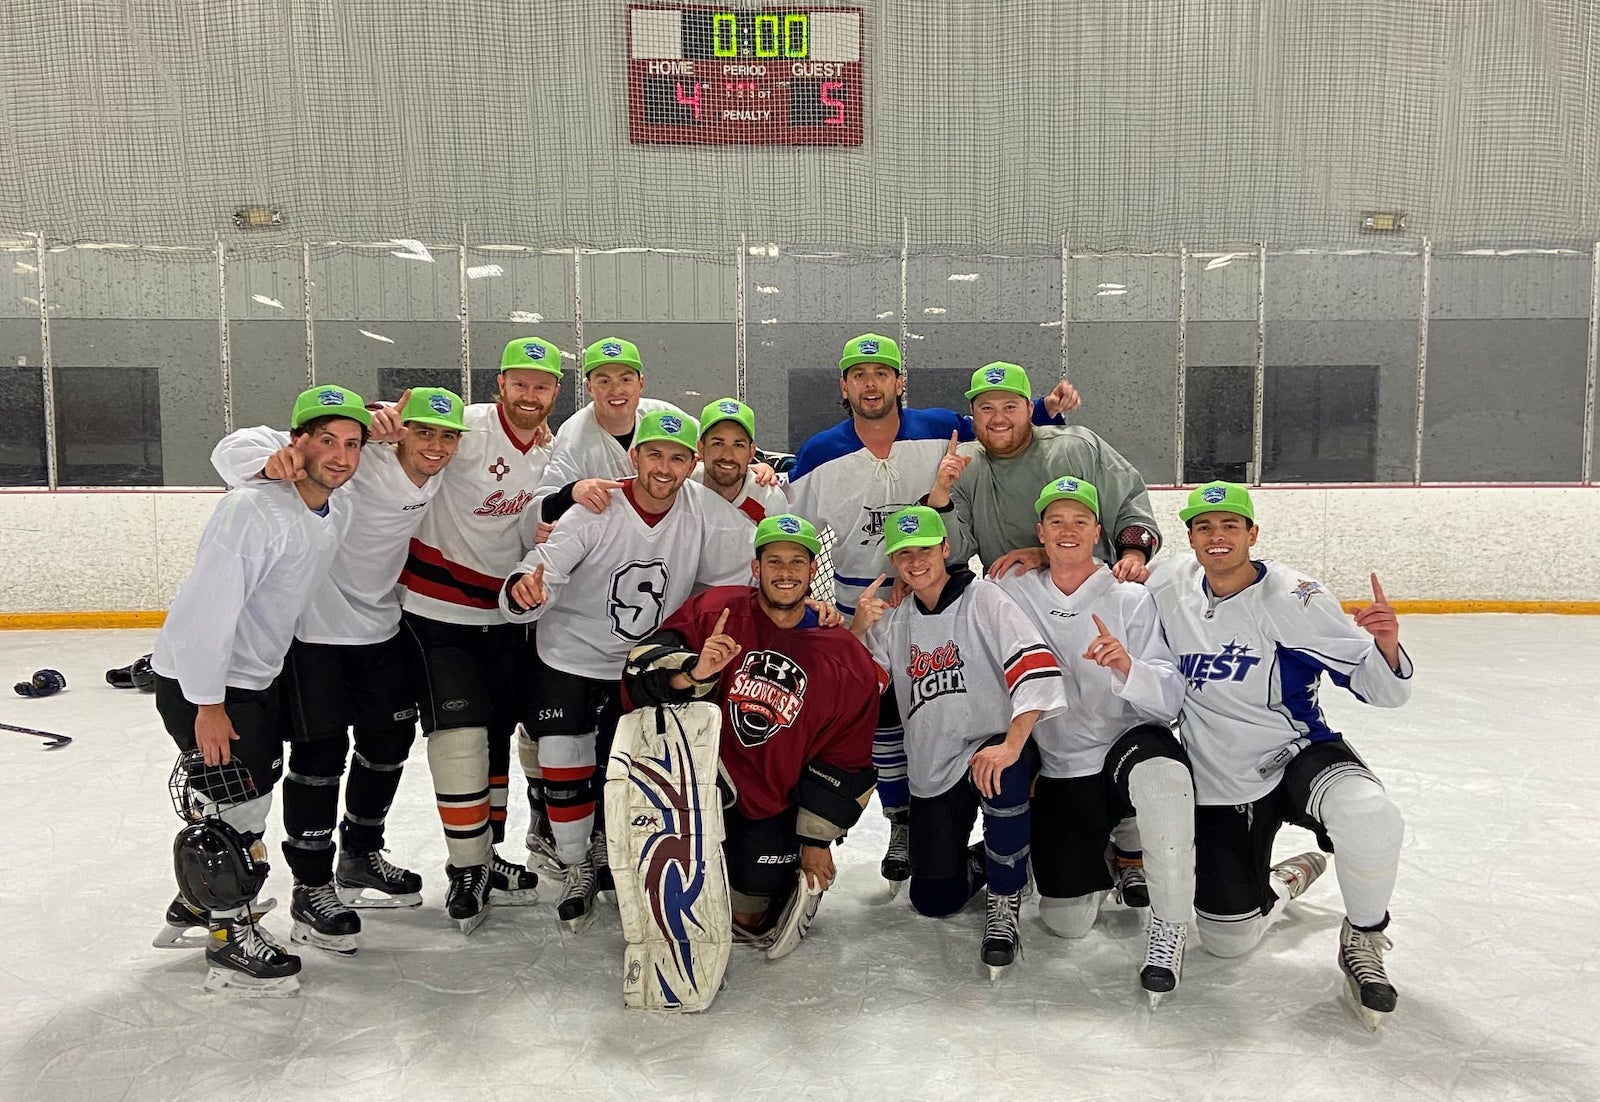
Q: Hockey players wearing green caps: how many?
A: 12